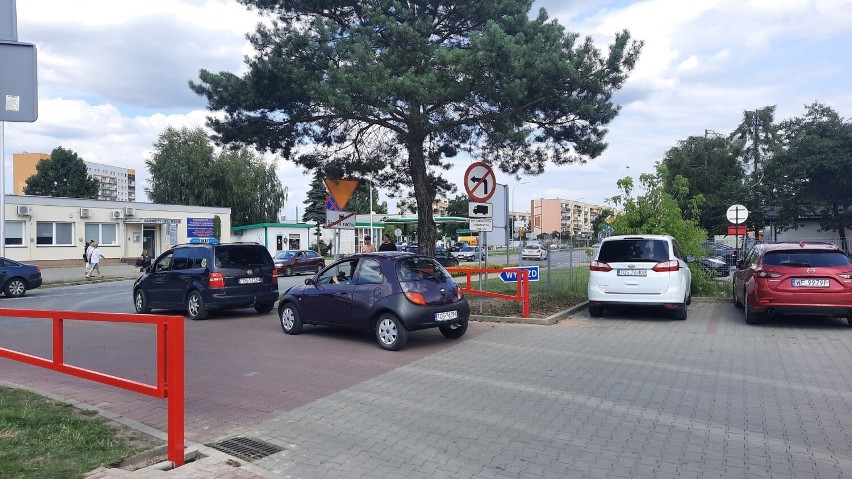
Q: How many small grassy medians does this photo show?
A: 2